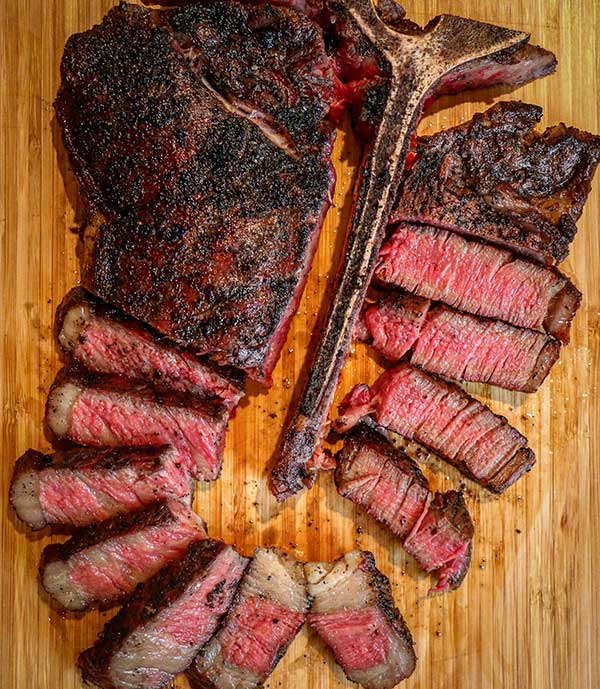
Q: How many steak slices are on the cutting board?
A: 11